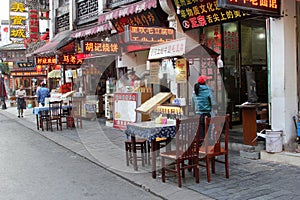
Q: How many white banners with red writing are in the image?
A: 1